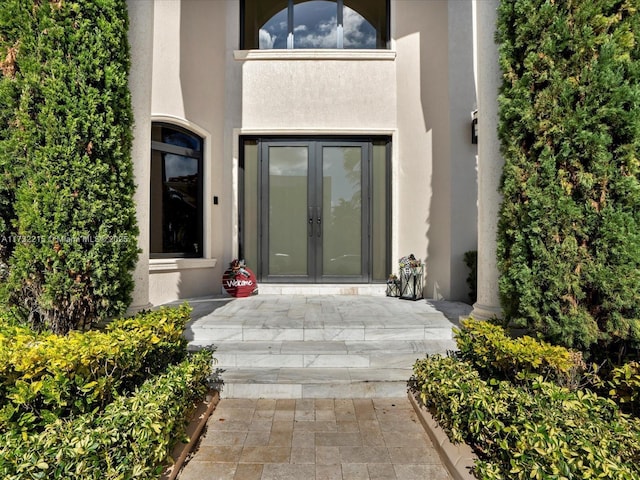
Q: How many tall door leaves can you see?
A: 2